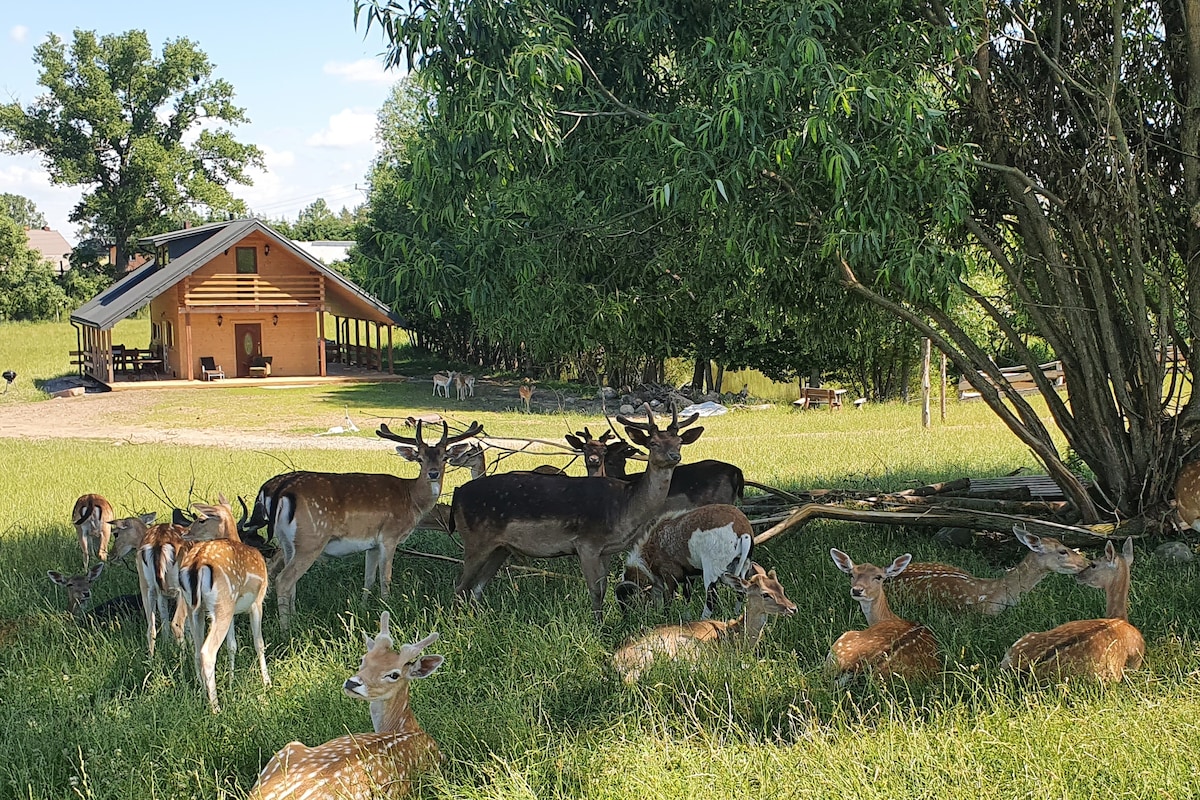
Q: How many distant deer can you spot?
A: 4